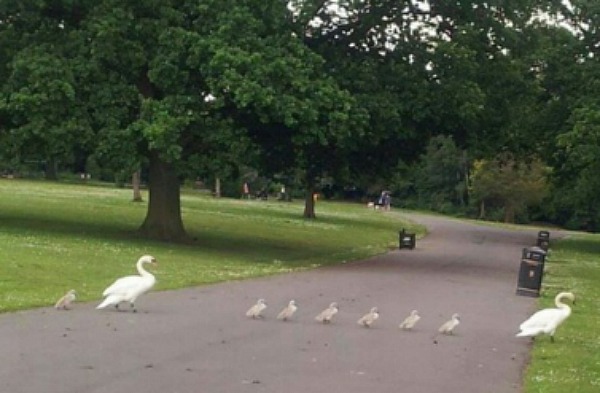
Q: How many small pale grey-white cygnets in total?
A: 7